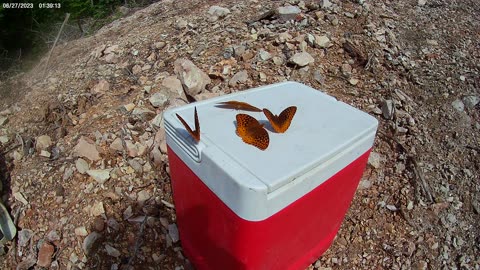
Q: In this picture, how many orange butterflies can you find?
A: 4